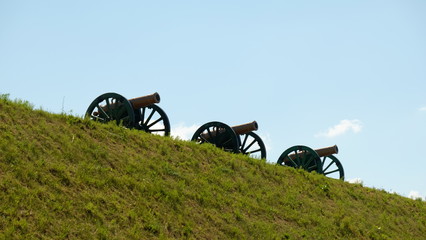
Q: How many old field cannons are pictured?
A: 3